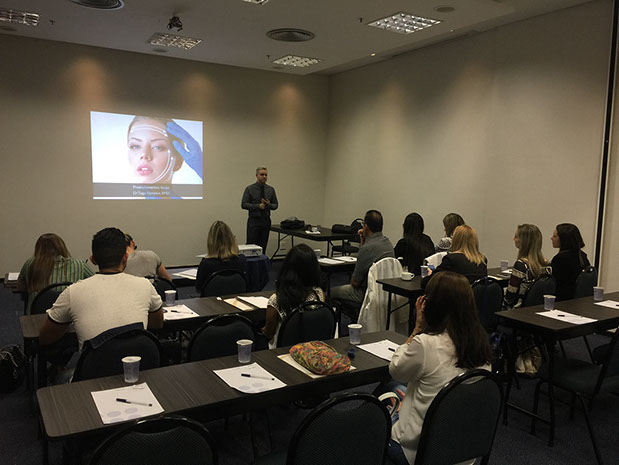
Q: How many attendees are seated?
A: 12